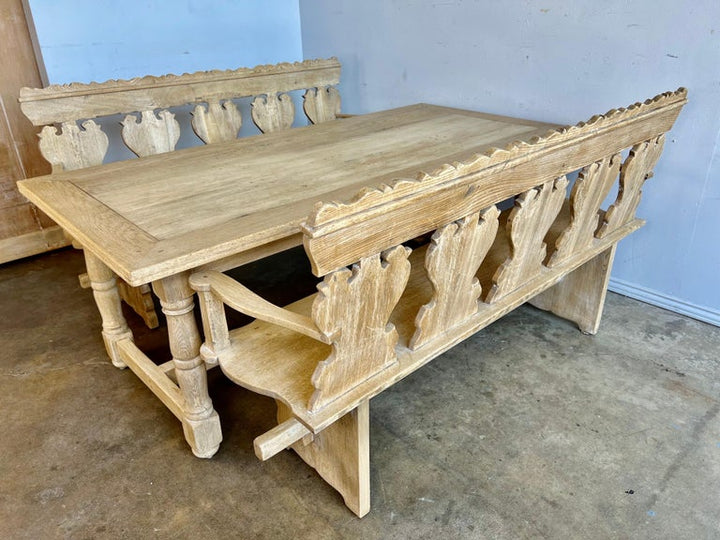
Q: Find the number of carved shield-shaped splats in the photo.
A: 10